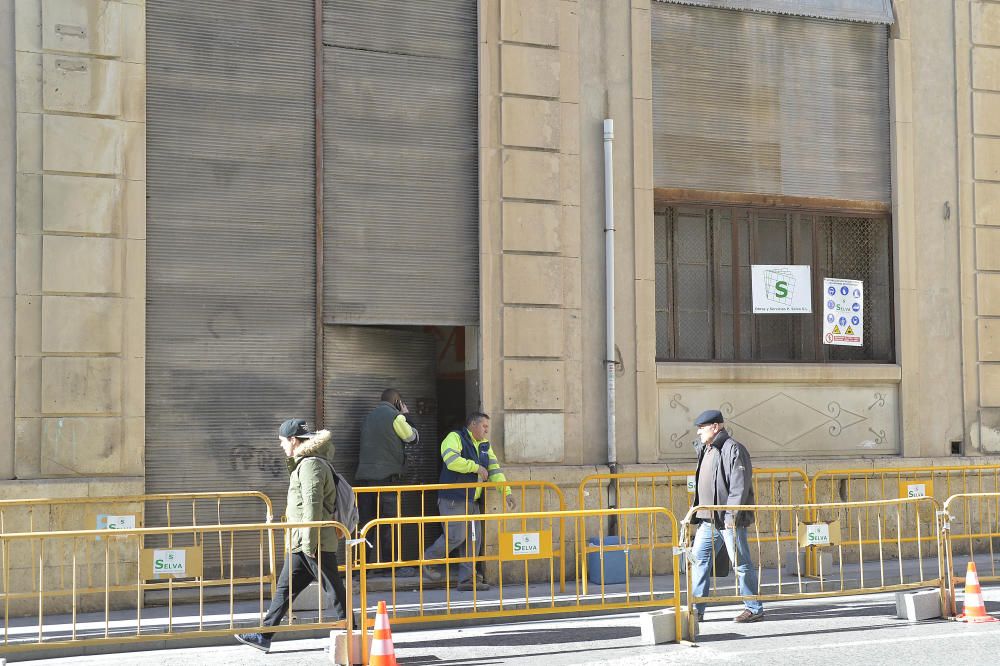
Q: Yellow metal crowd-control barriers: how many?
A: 8